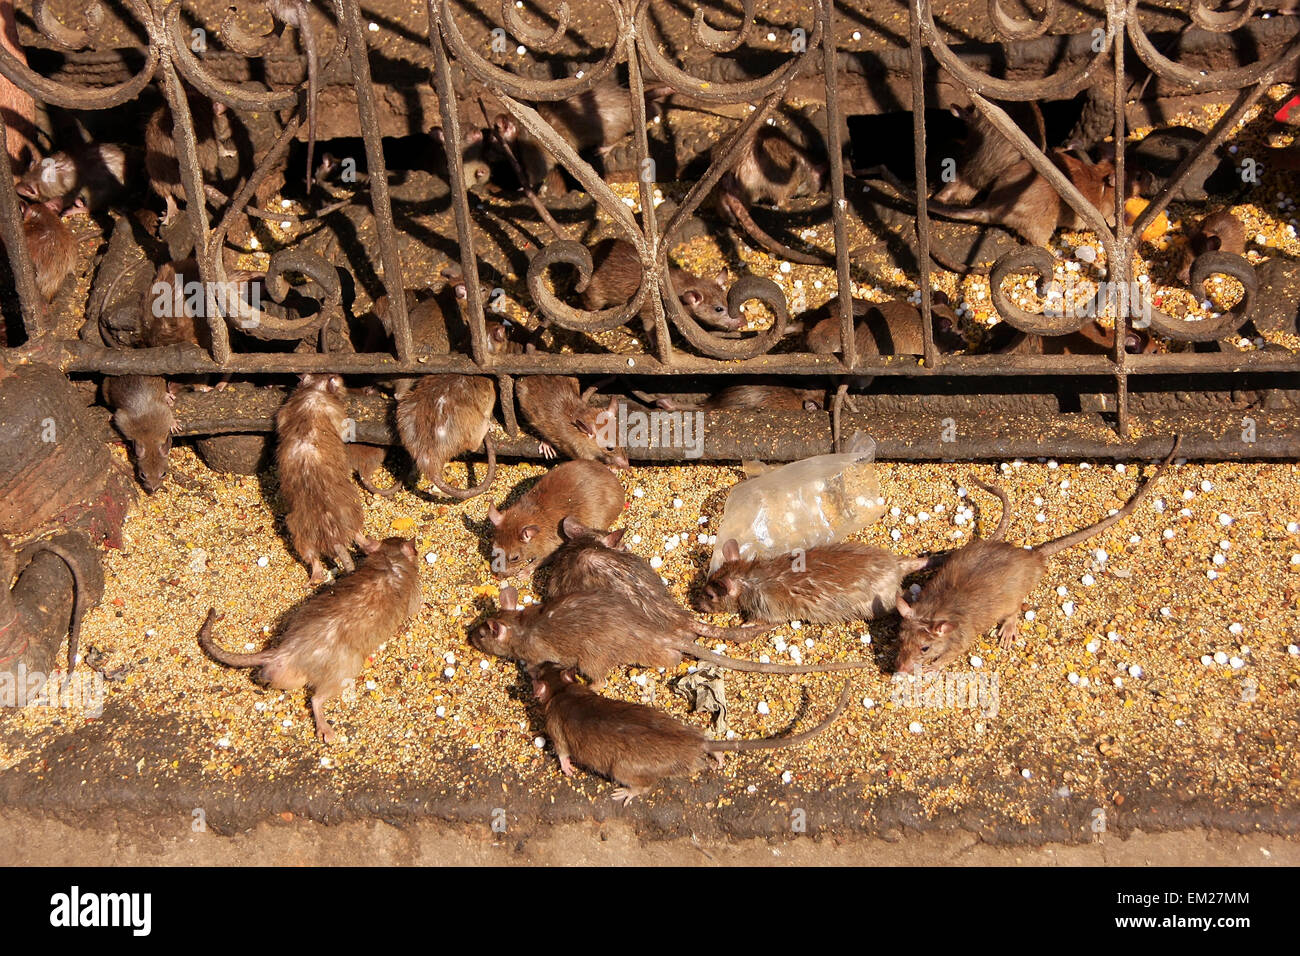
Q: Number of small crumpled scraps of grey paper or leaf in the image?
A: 1